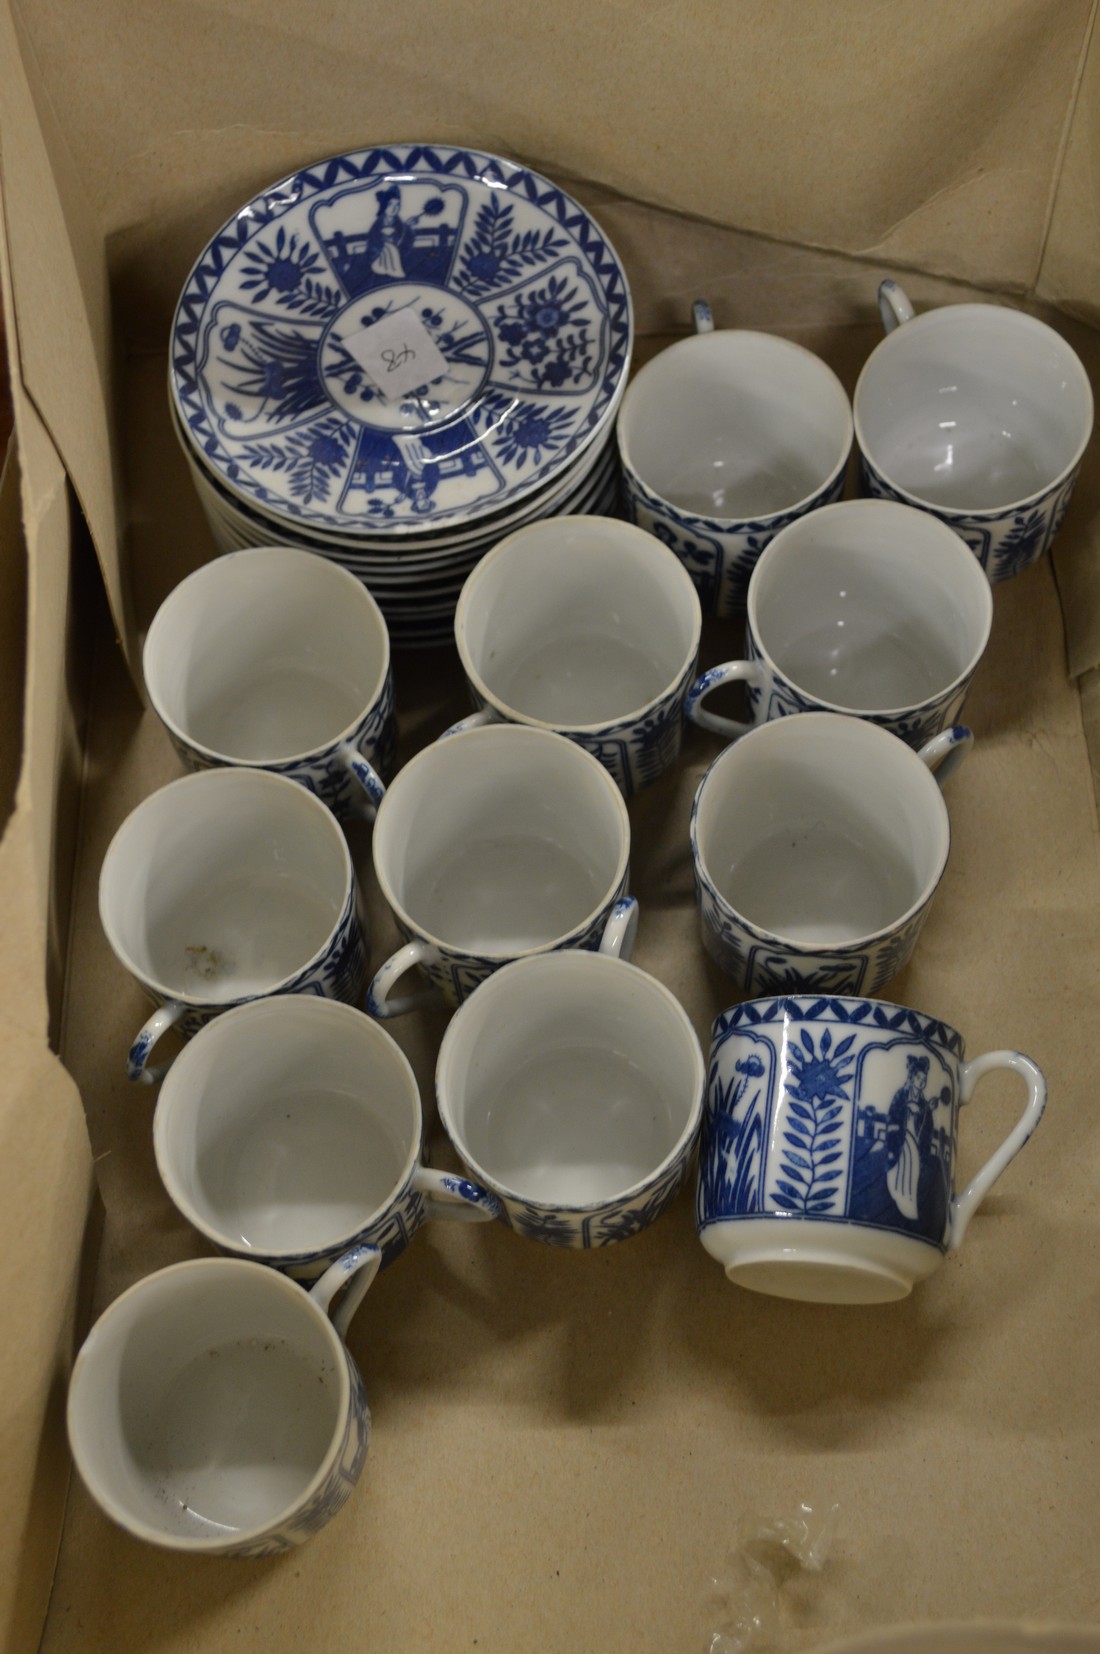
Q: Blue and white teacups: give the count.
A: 12